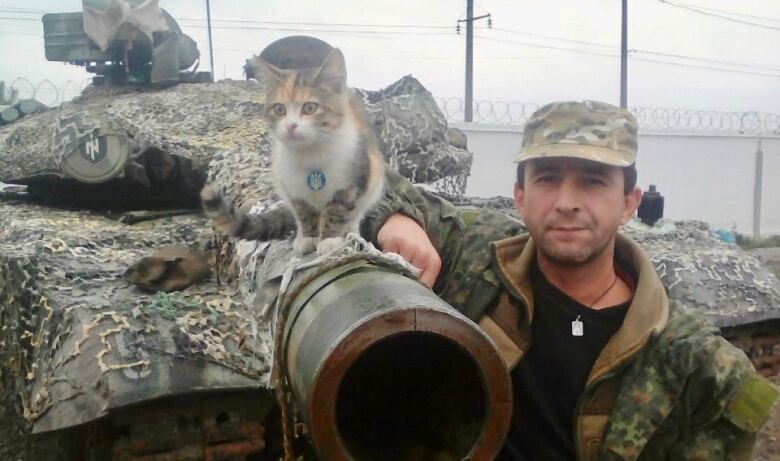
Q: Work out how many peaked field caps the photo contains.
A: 1